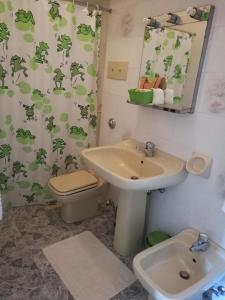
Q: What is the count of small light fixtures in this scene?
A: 3